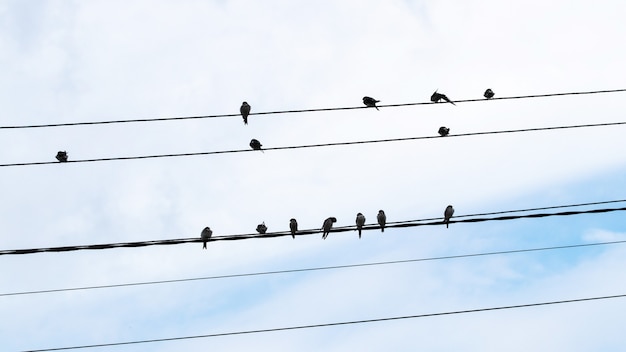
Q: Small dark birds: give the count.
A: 14